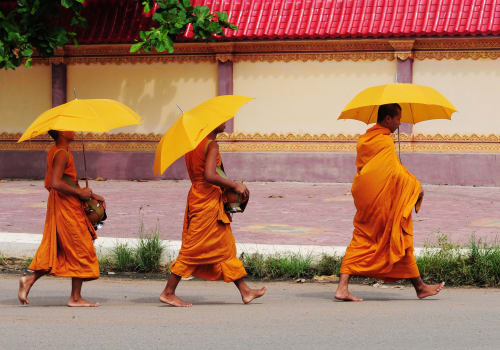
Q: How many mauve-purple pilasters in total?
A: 3